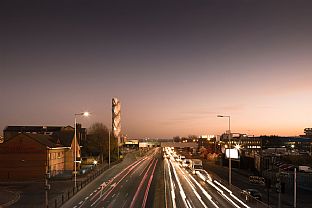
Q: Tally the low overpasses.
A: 1